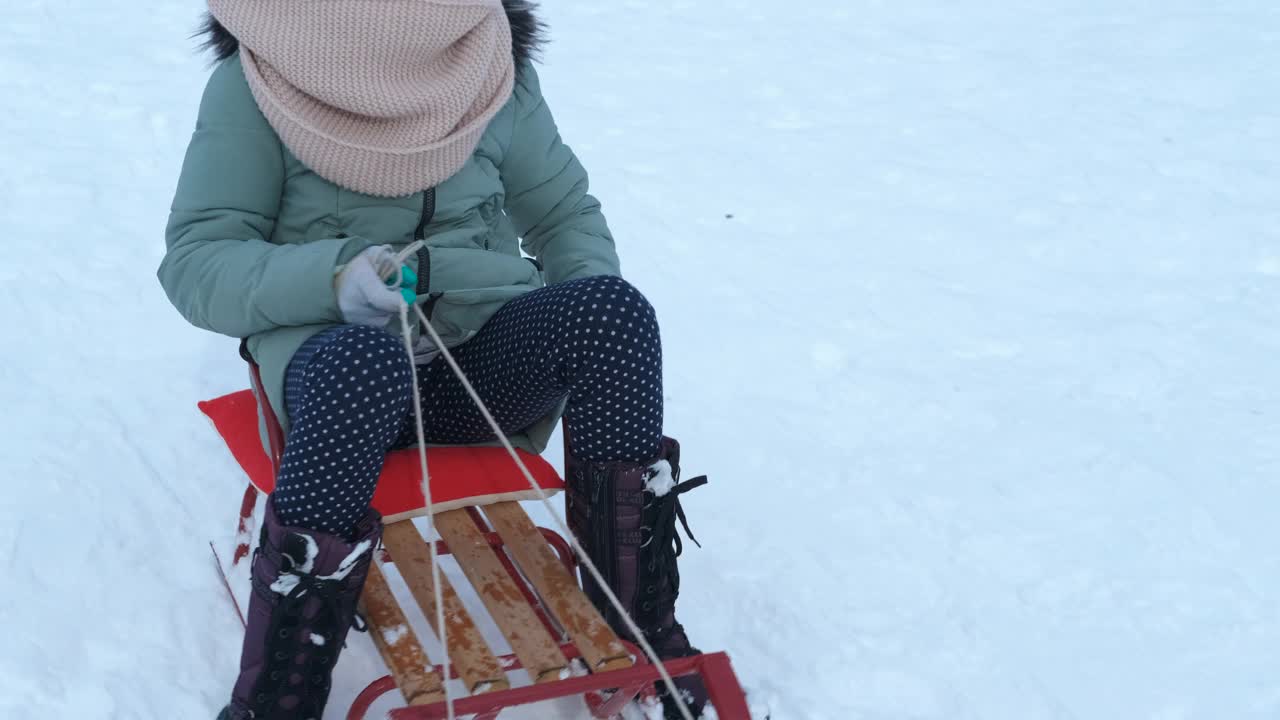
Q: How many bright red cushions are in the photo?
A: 1